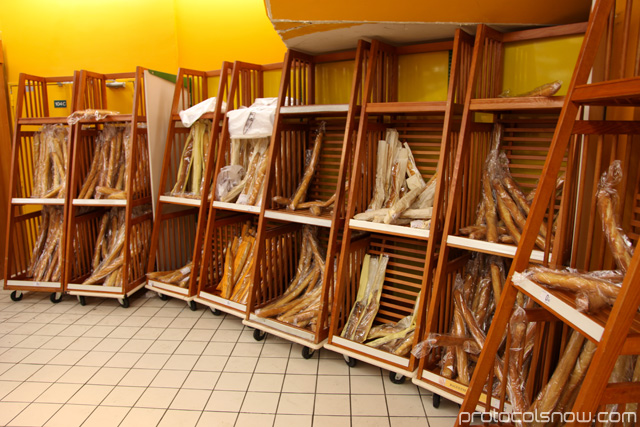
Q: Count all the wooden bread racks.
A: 8